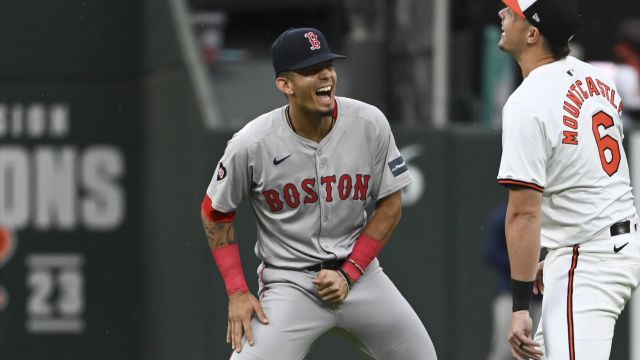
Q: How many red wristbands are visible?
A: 2